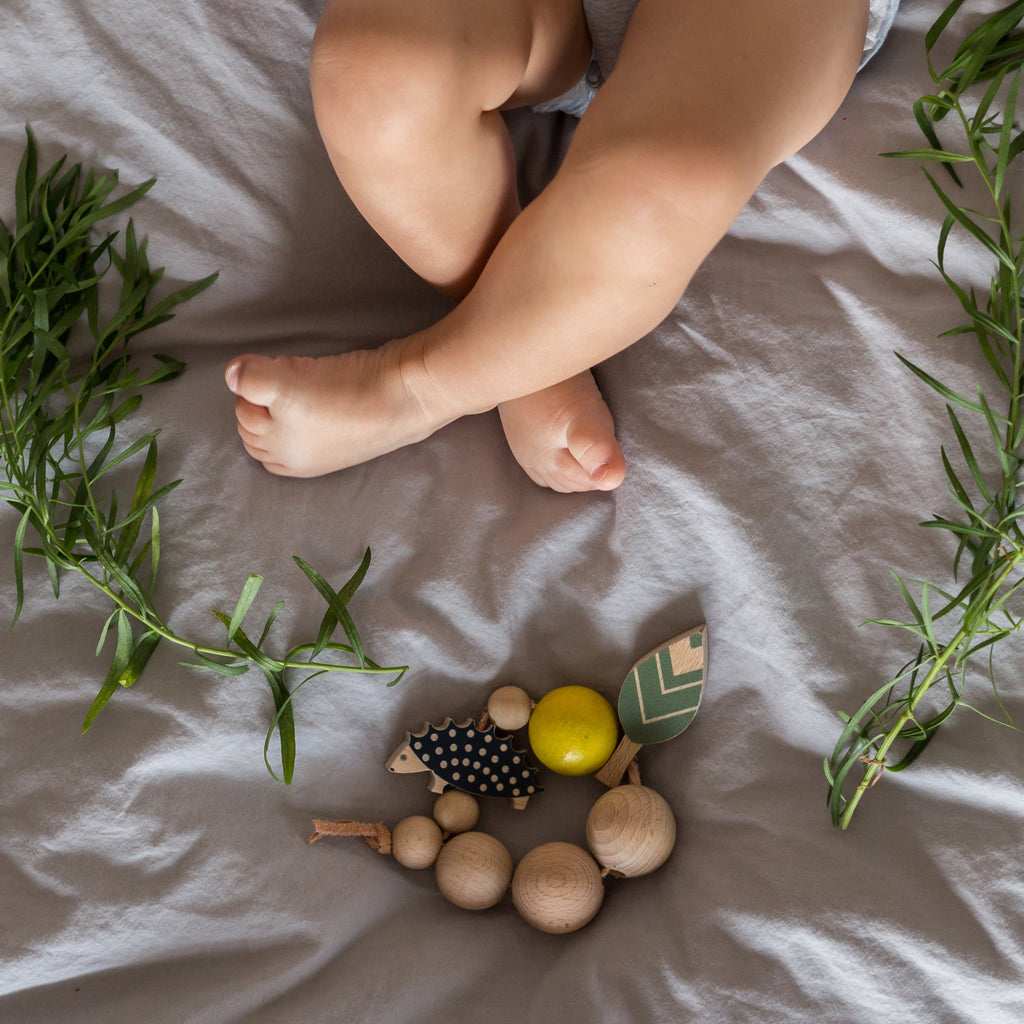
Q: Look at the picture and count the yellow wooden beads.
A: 1